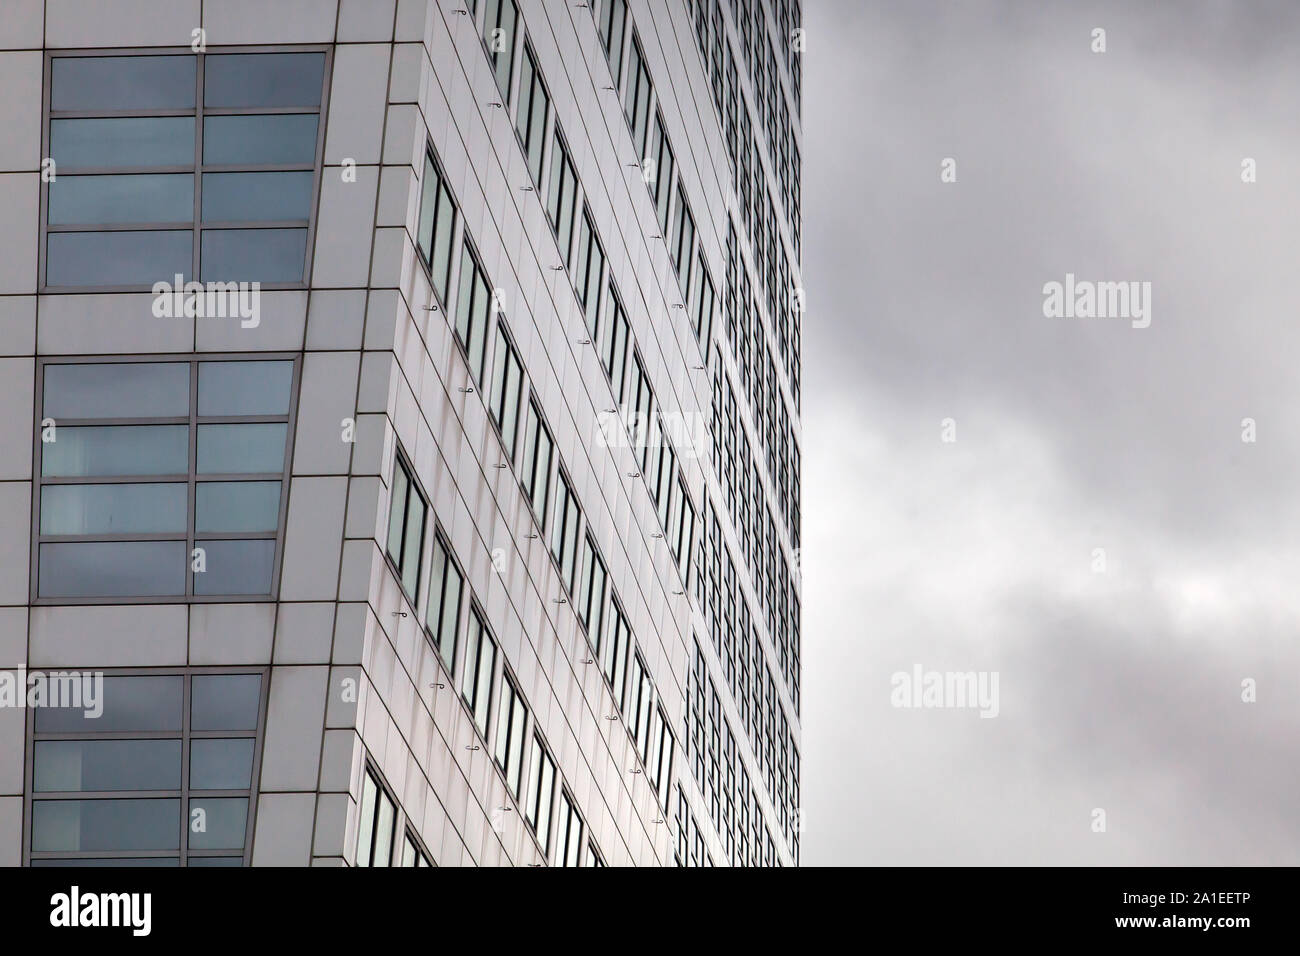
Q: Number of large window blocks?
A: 3